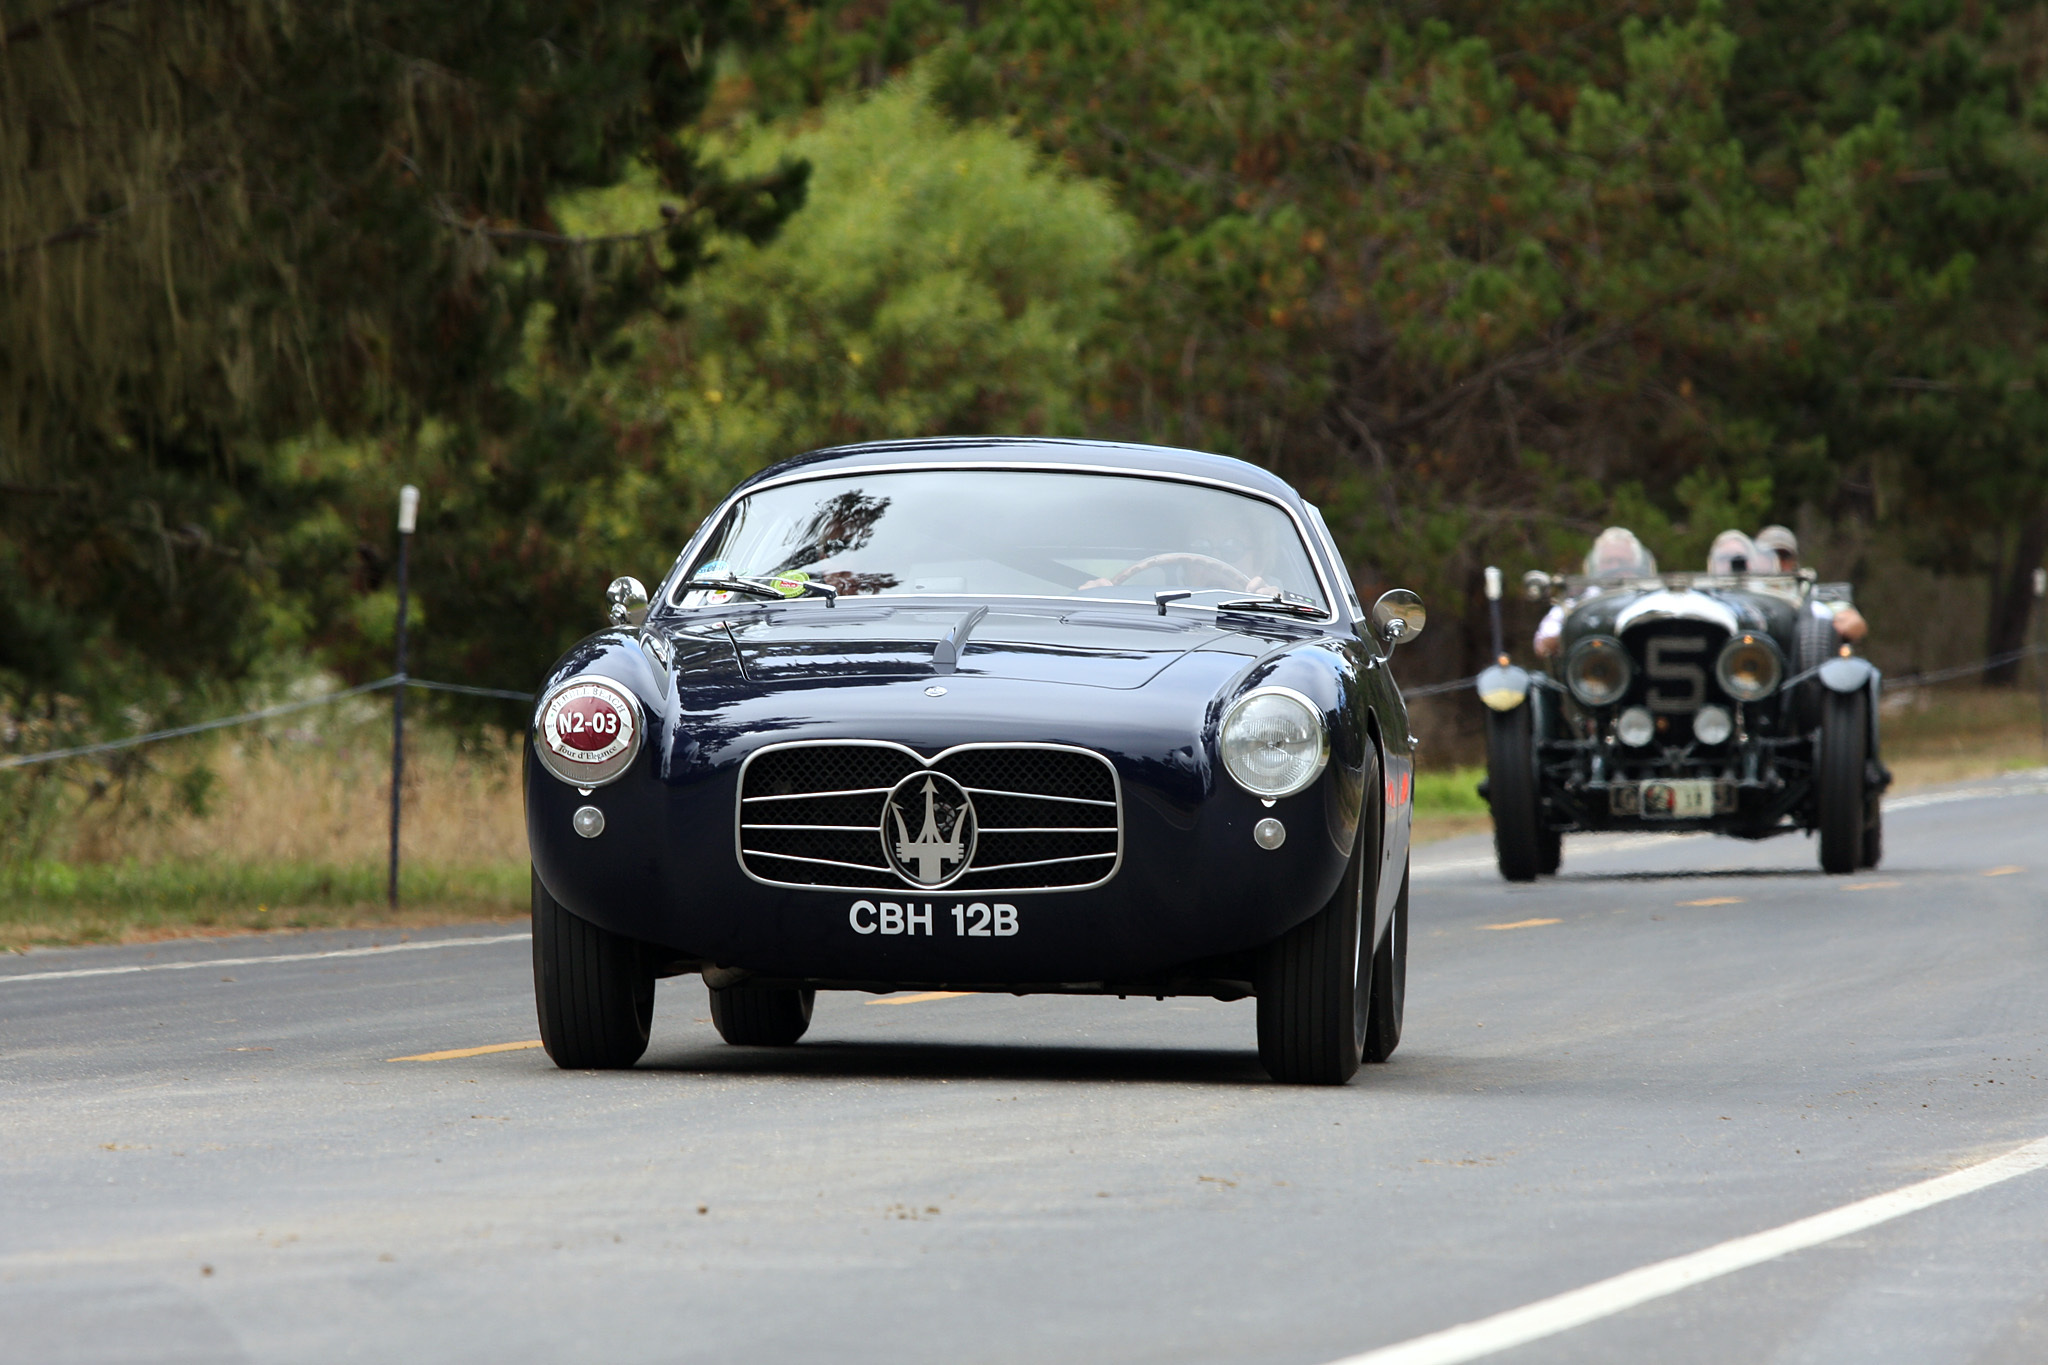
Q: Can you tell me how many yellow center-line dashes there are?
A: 6